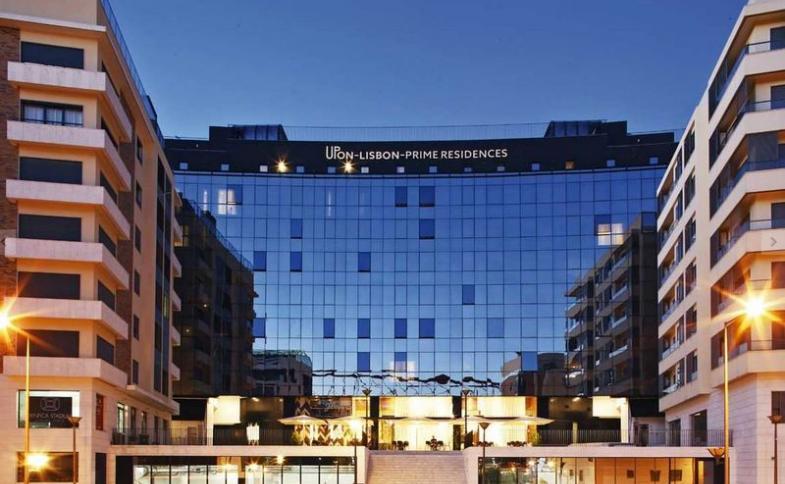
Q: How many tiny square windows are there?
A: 14